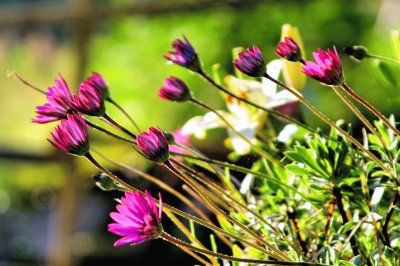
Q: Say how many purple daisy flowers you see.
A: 11